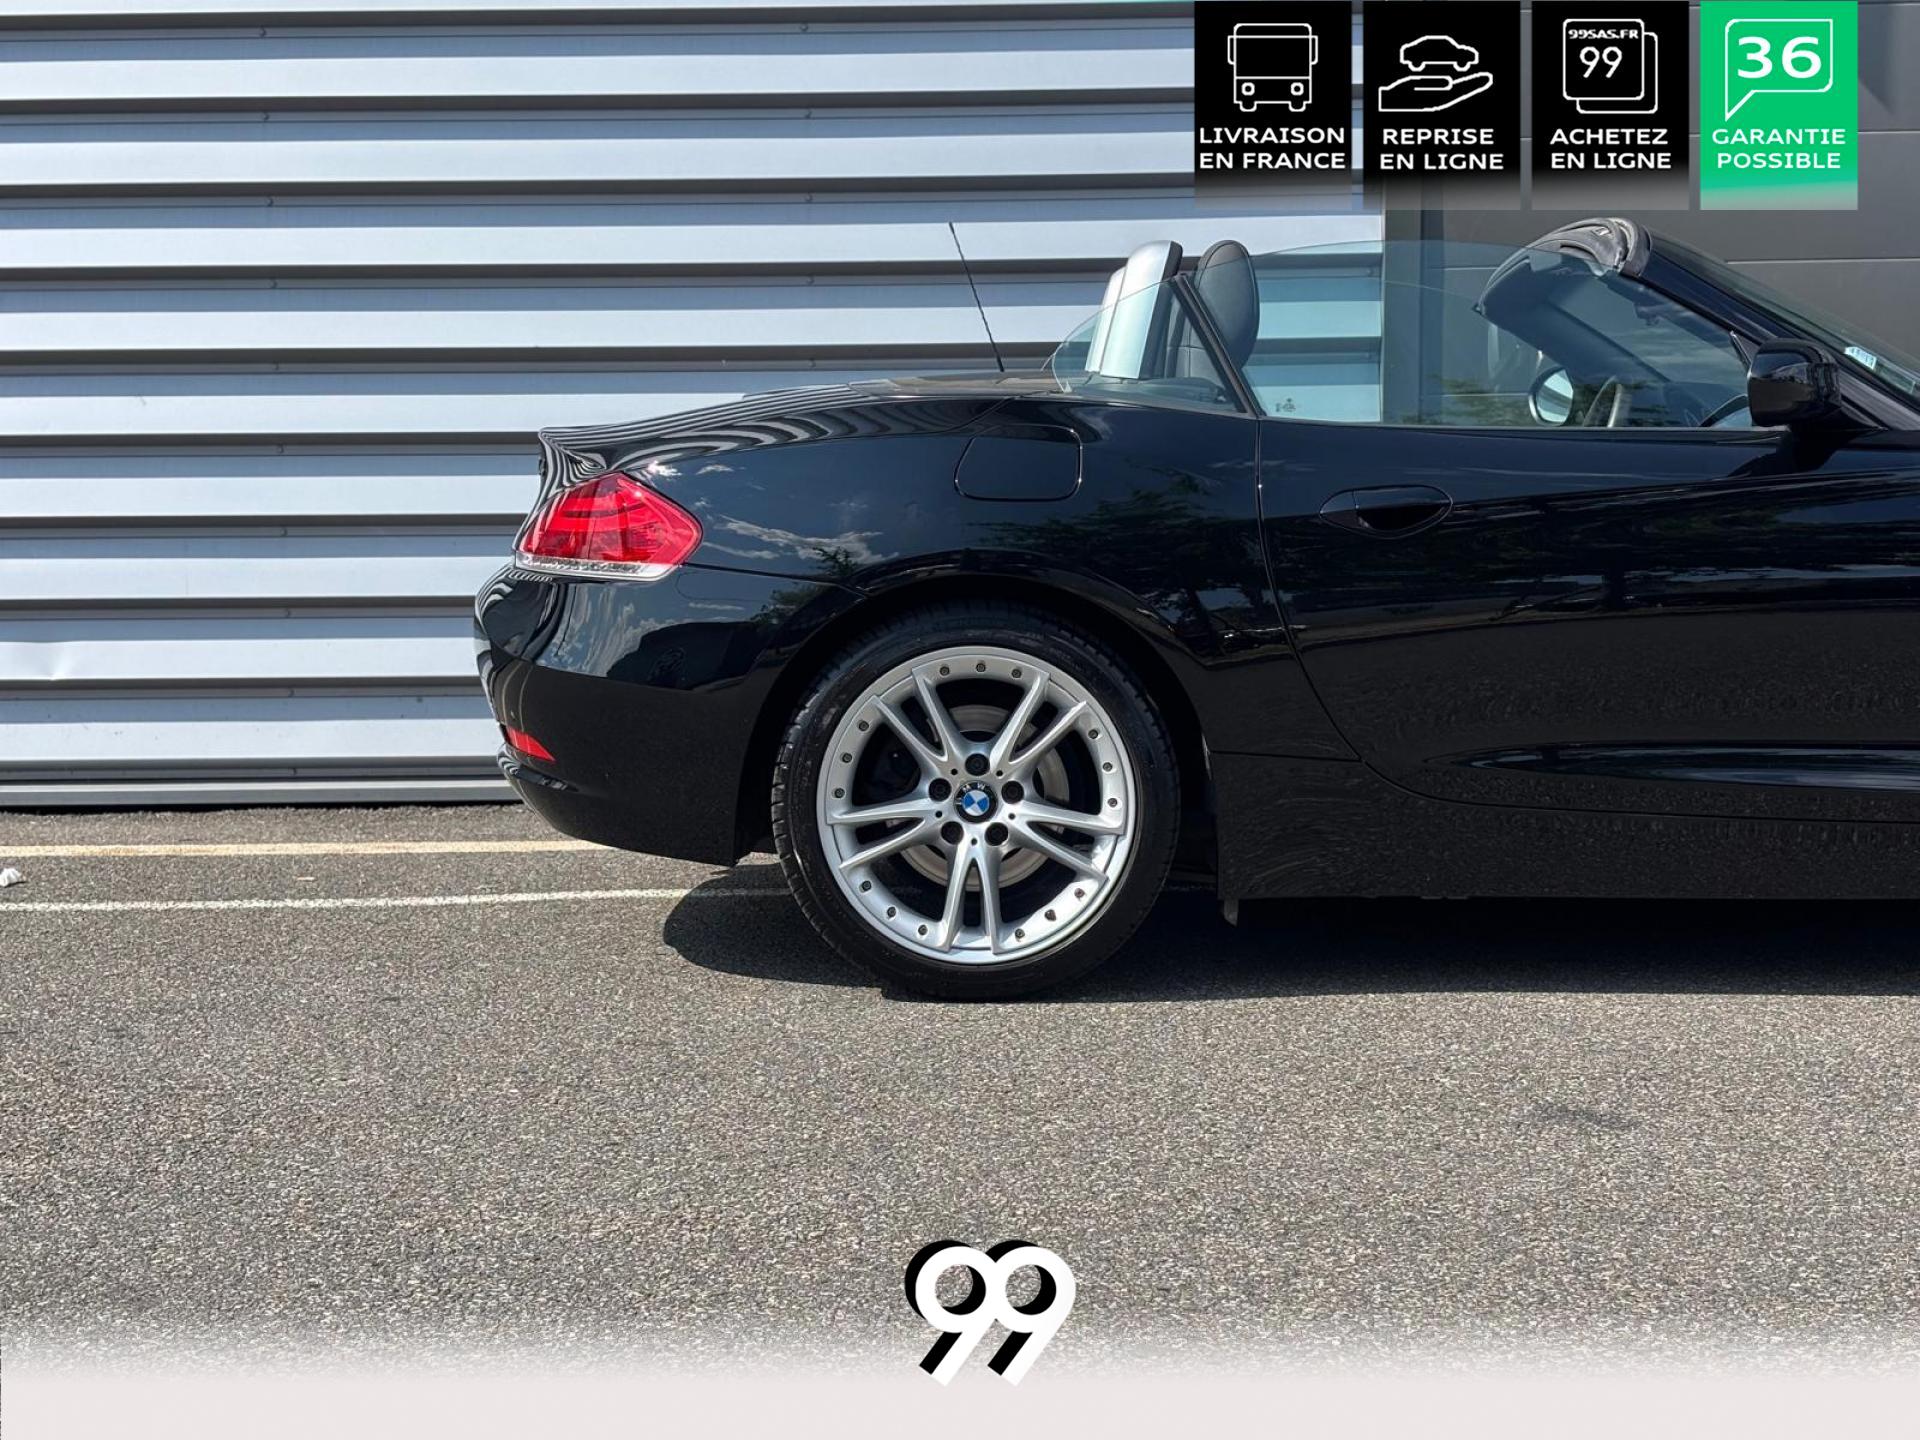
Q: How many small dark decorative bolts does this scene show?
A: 15